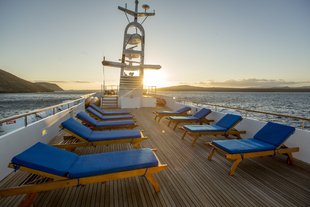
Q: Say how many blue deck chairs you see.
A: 9